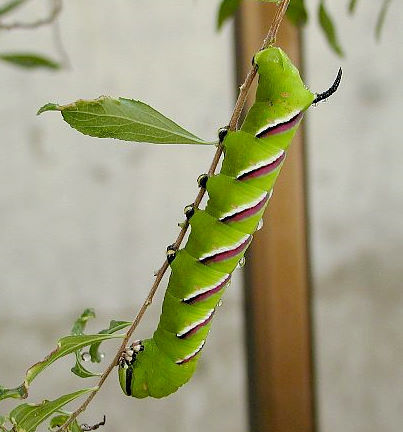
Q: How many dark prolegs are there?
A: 4